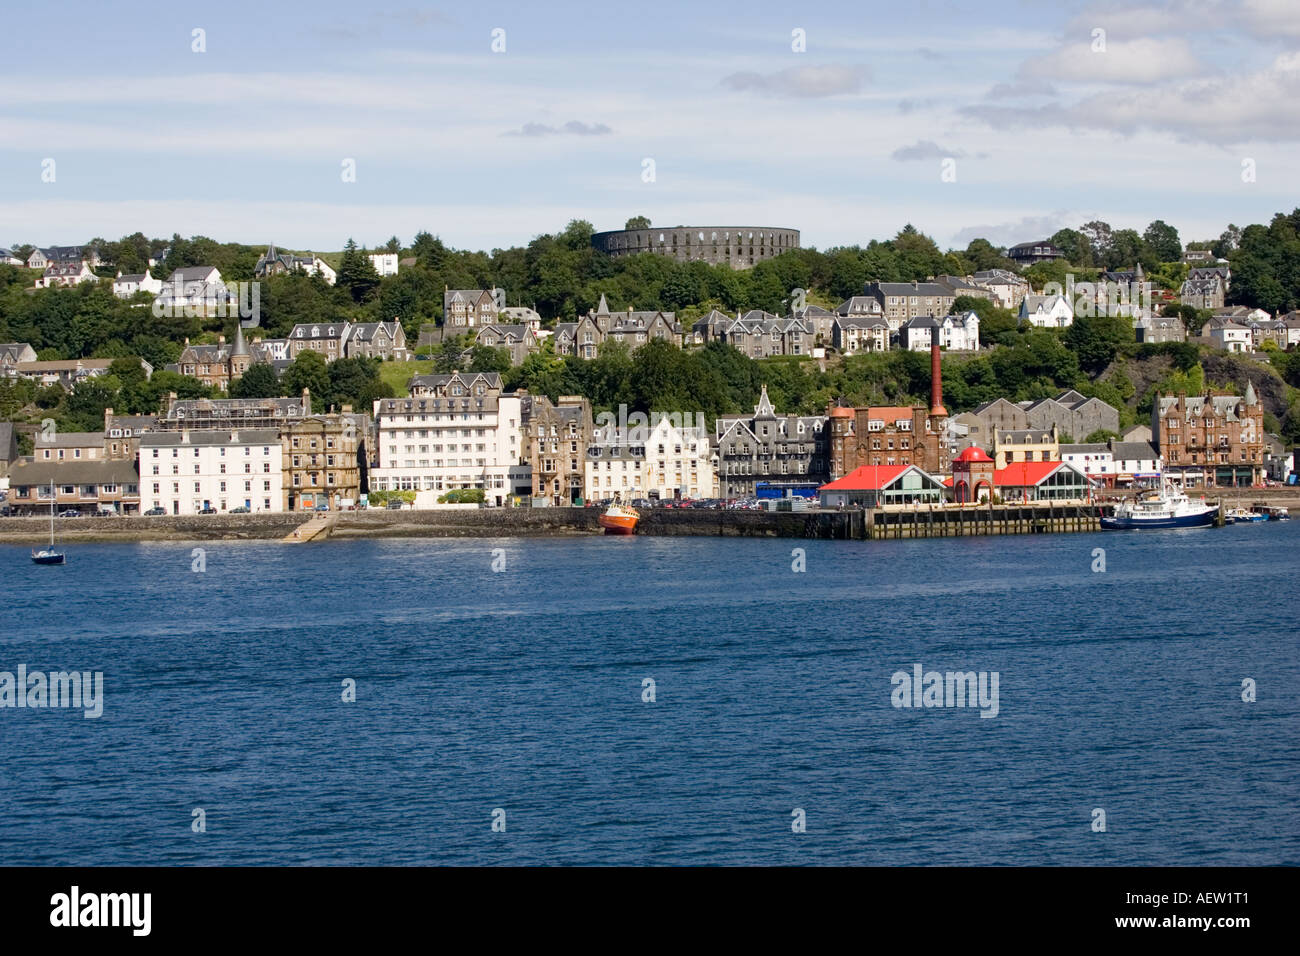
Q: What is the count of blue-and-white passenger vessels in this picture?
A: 1